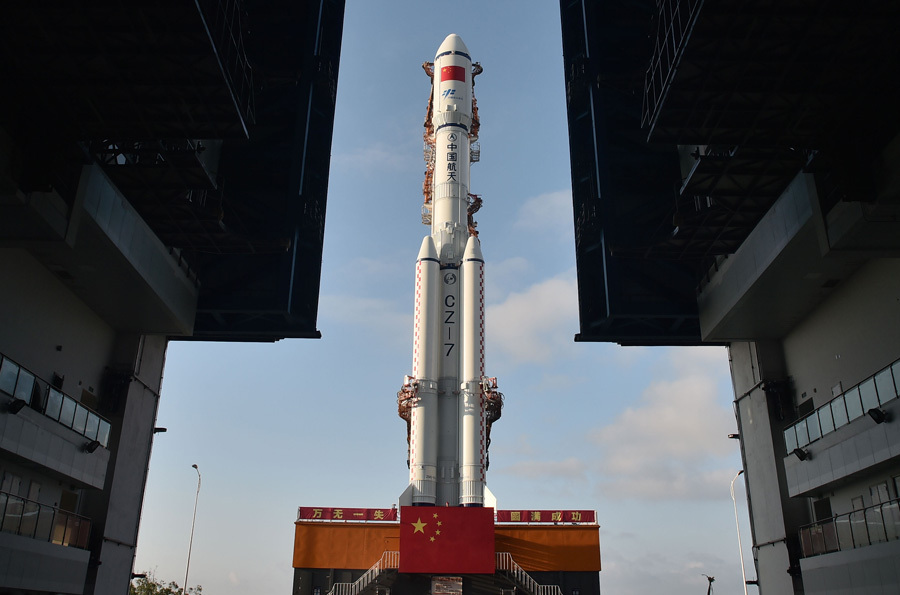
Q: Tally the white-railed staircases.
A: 2